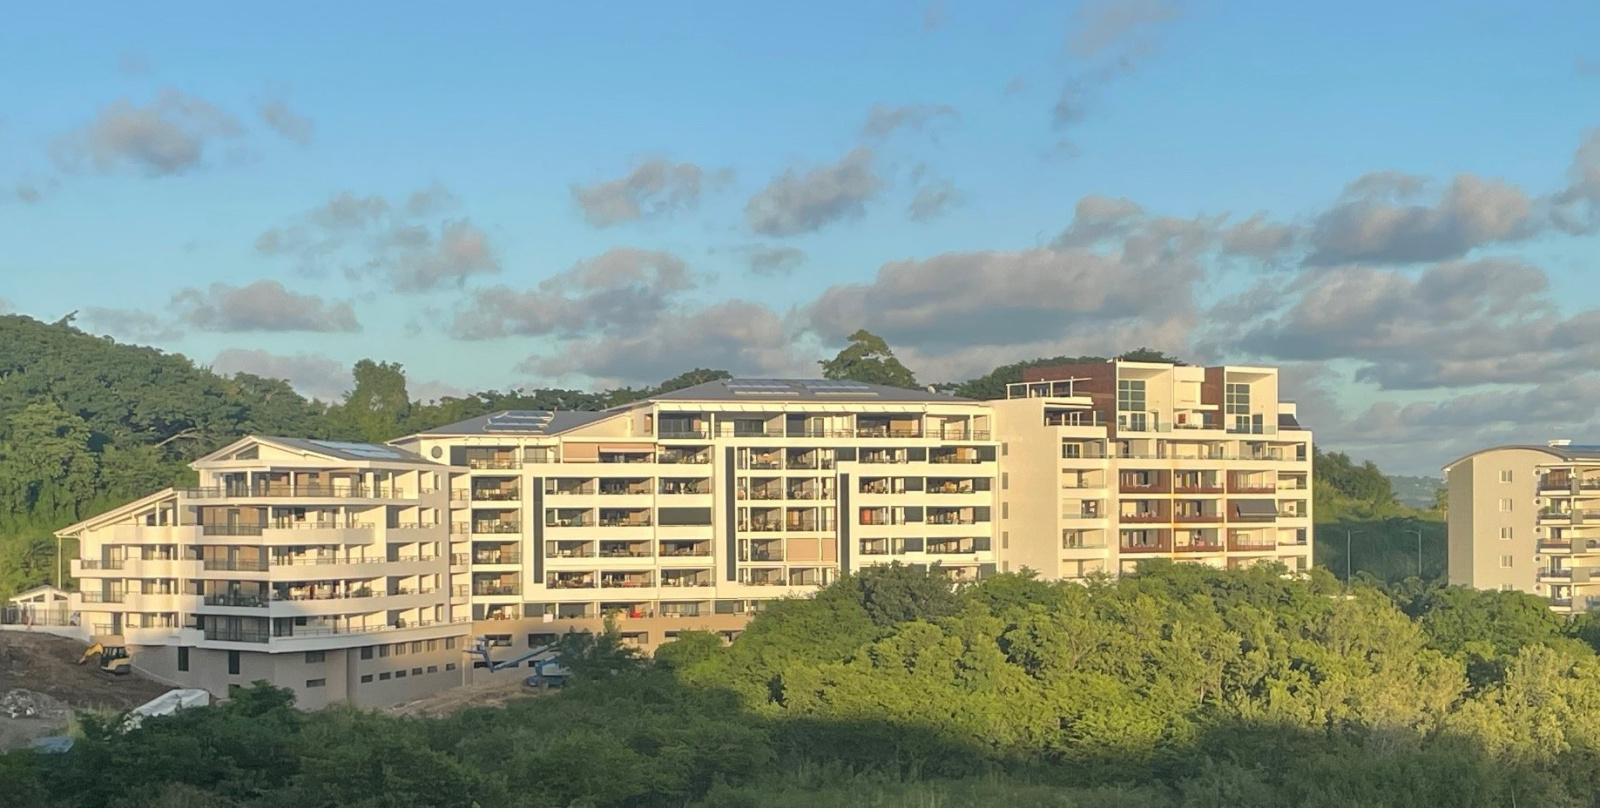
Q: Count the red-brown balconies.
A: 9